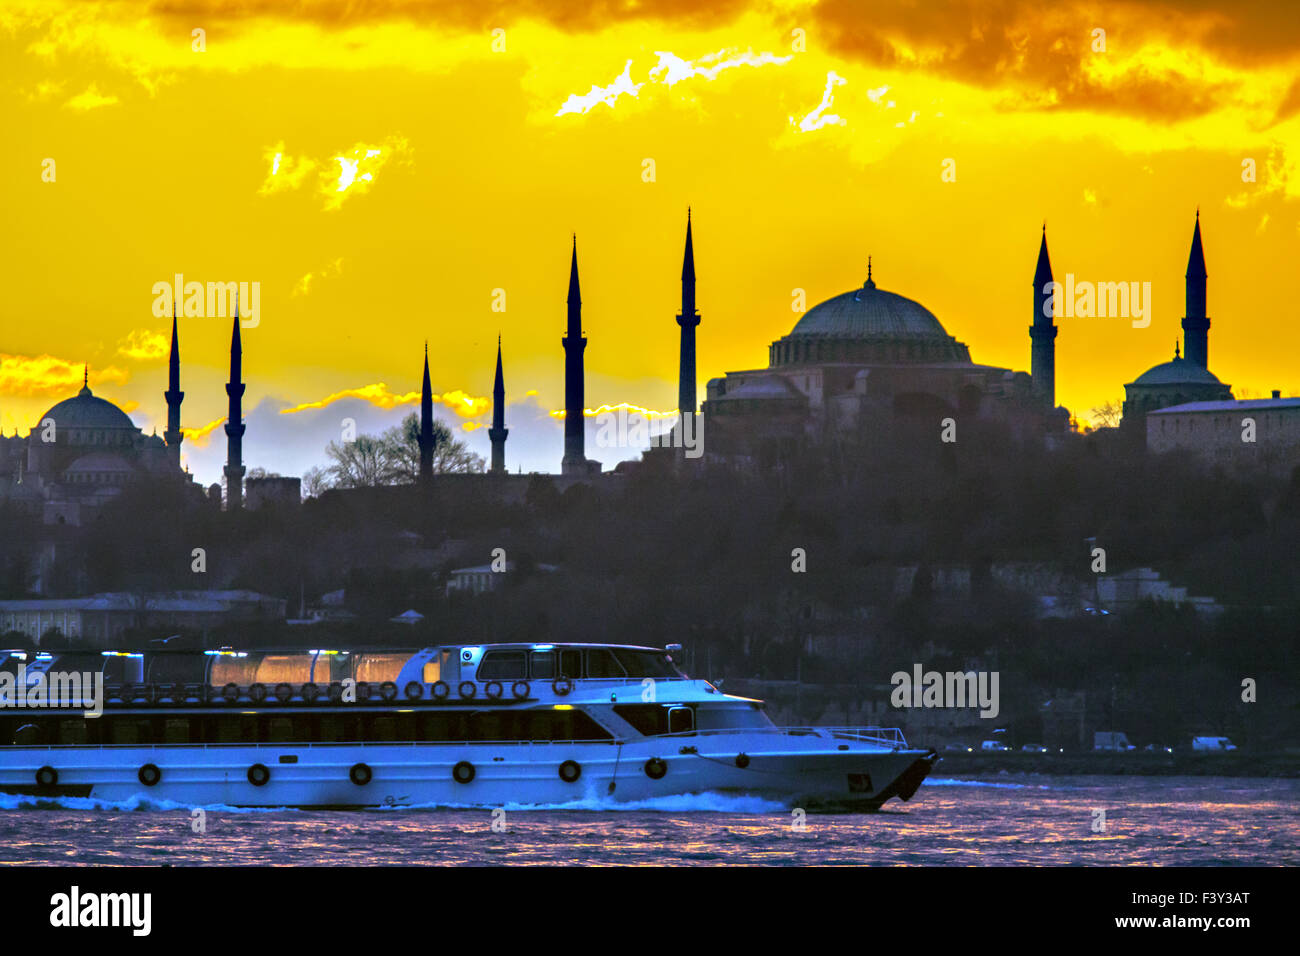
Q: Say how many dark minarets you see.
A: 8